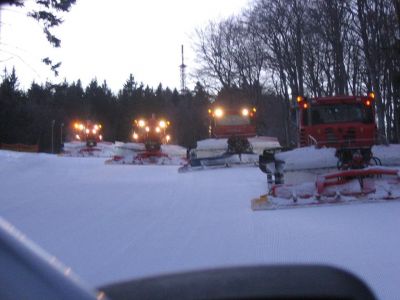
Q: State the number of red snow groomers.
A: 4